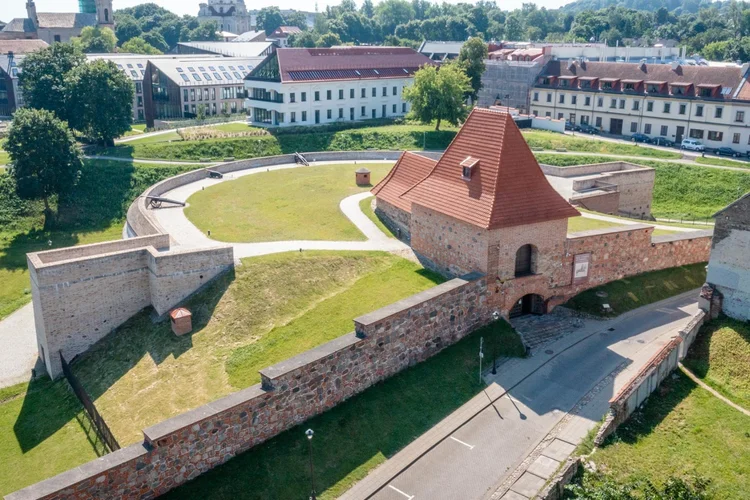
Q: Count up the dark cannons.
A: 3